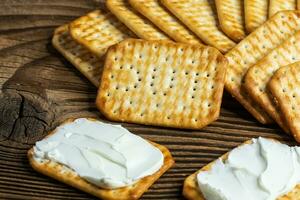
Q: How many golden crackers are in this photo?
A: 14